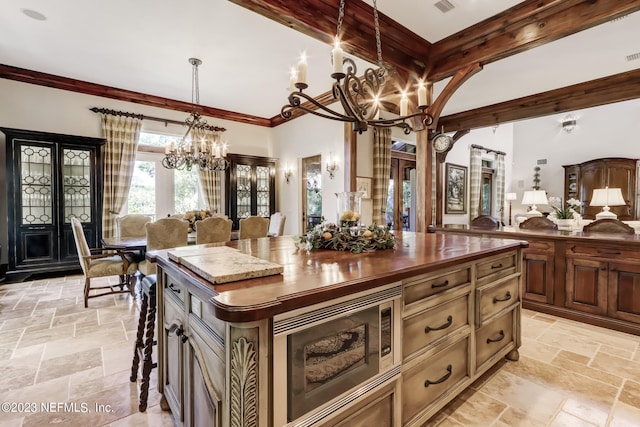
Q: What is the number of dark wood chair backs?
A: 3